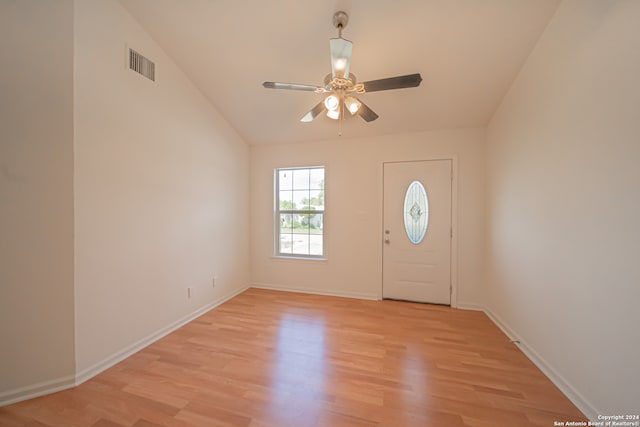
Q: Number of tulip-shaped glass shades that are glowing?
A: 3